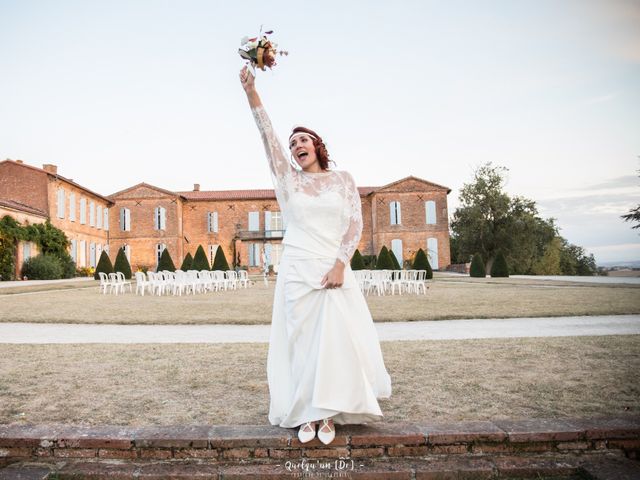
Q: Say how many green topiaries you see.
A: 12